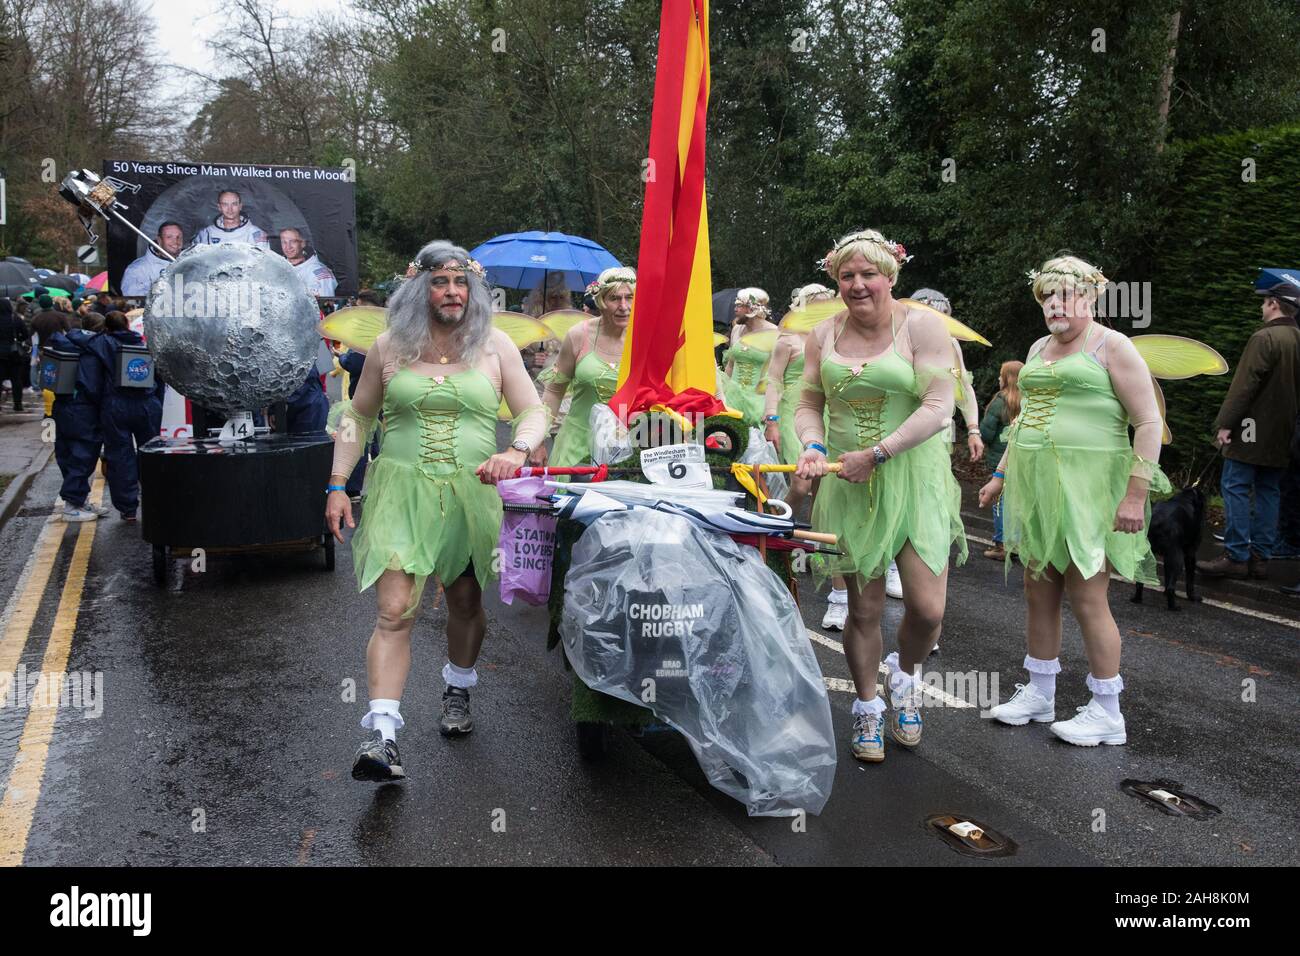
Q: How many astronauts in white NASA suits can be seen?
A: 3